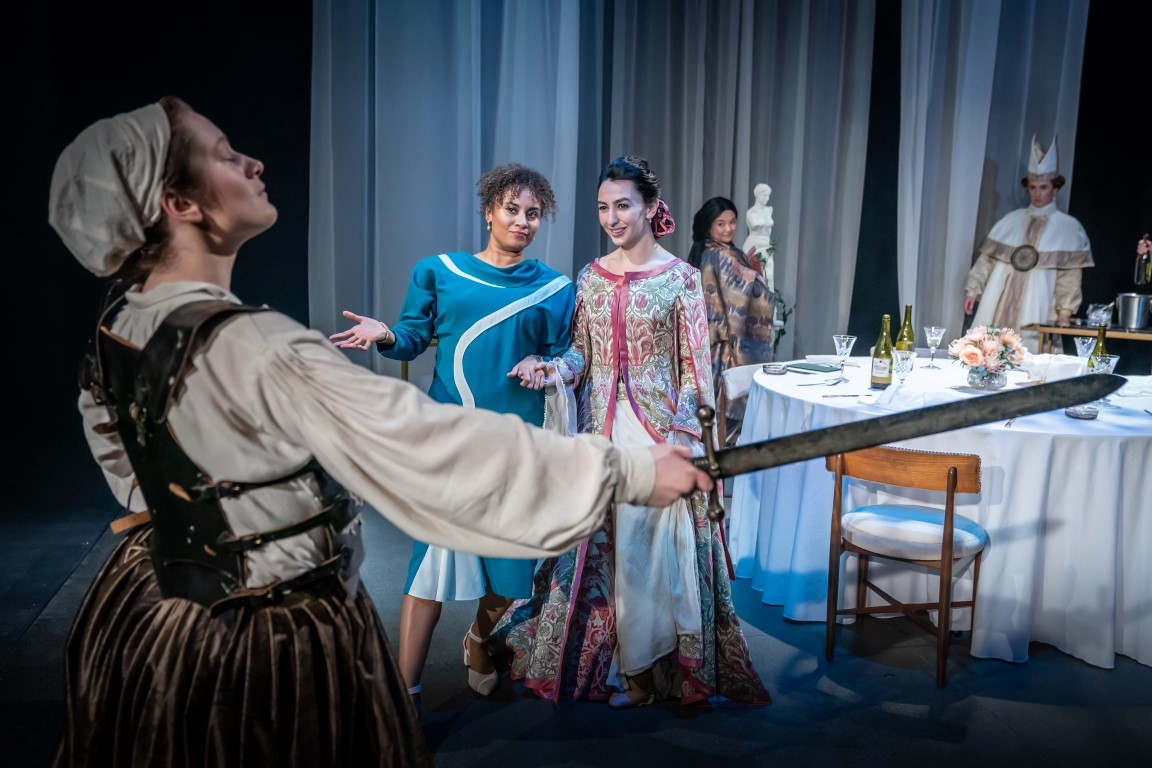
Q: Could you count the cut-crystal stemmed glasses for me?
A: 5